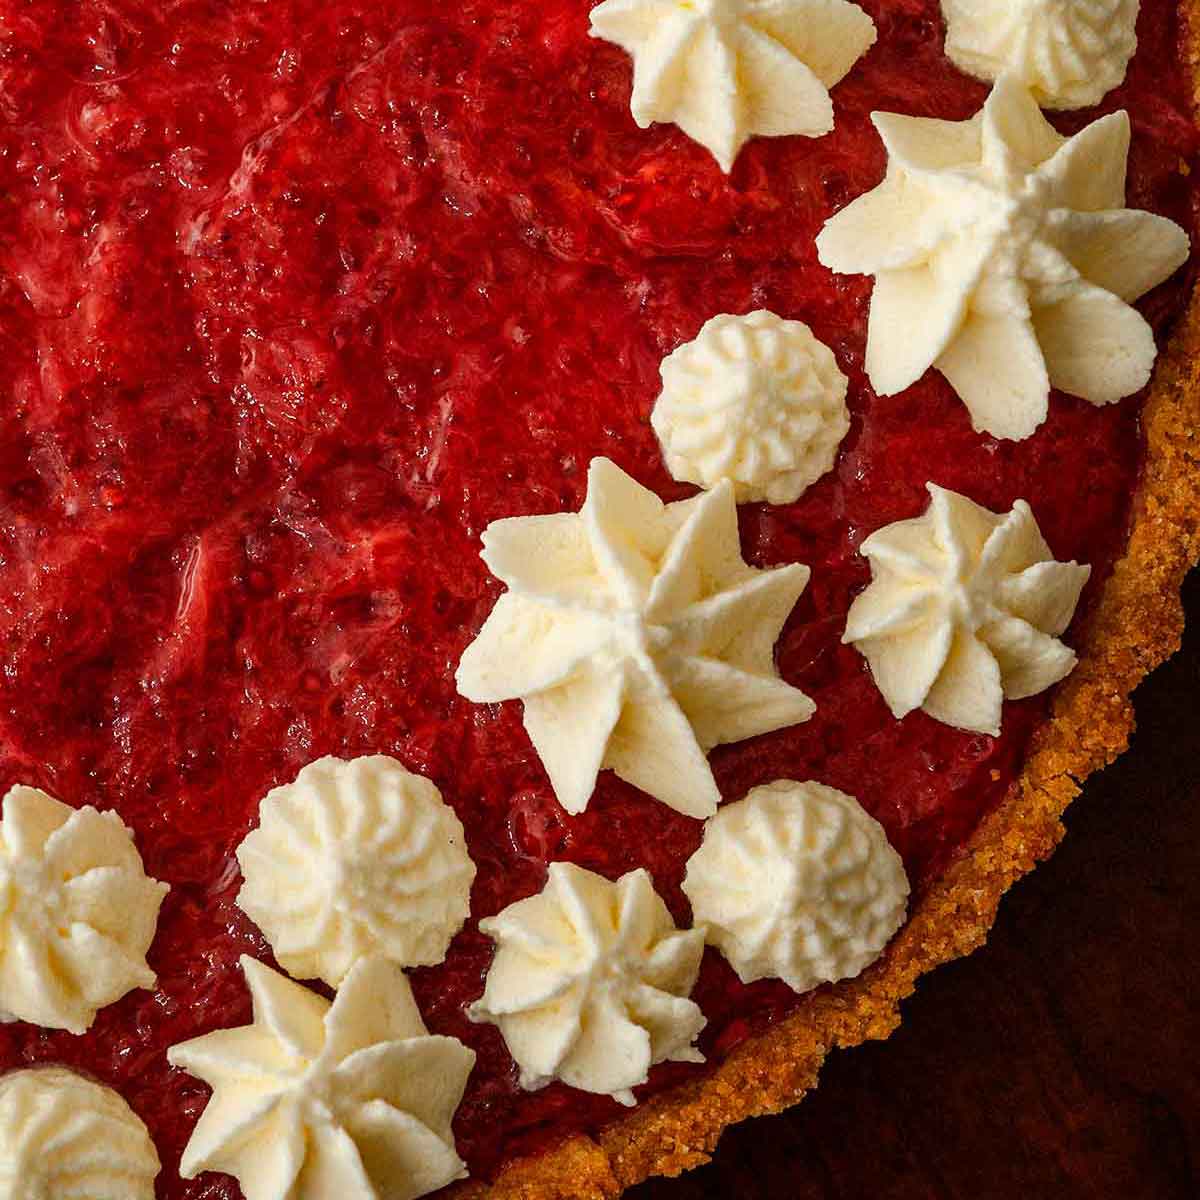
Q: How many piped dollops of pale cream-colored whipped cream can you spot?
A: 12